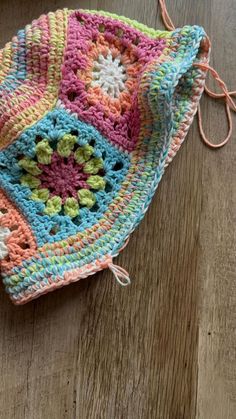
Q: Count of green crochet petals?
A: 11